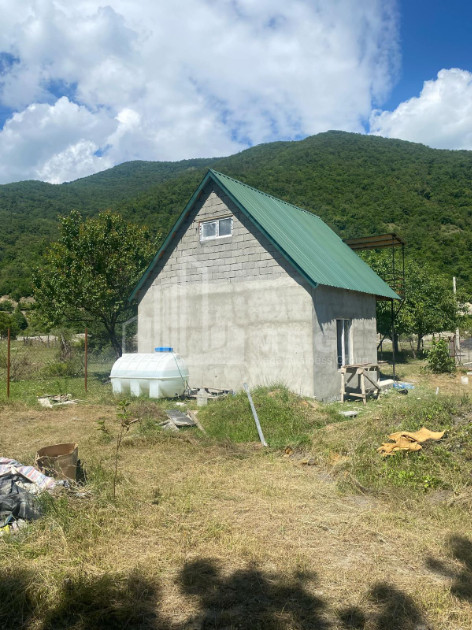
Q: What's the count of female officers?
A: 0